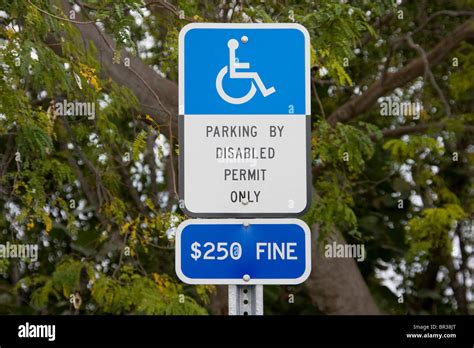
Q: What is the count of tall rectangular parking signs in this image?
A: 1